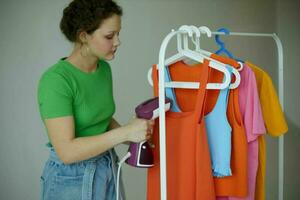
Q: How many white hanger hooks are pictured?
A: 3